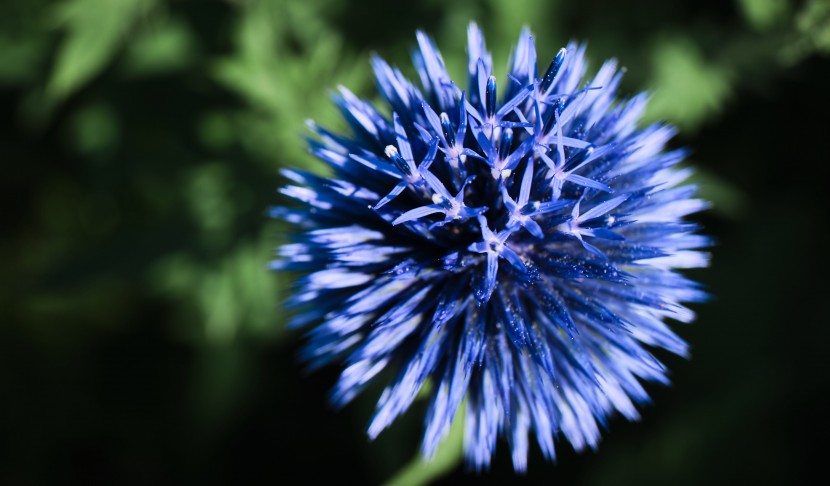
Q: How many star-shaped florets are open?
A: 11